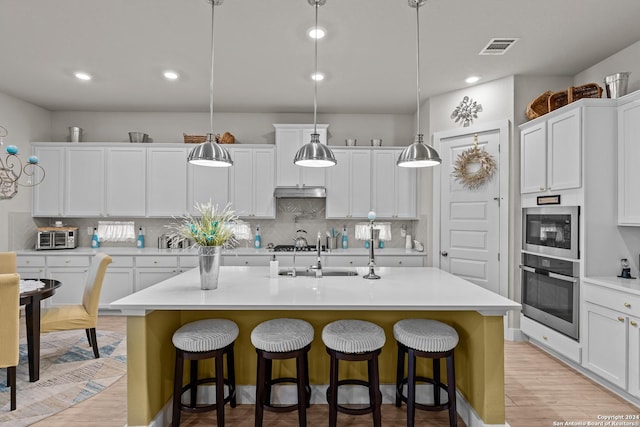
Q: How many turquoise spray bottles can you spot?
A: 4